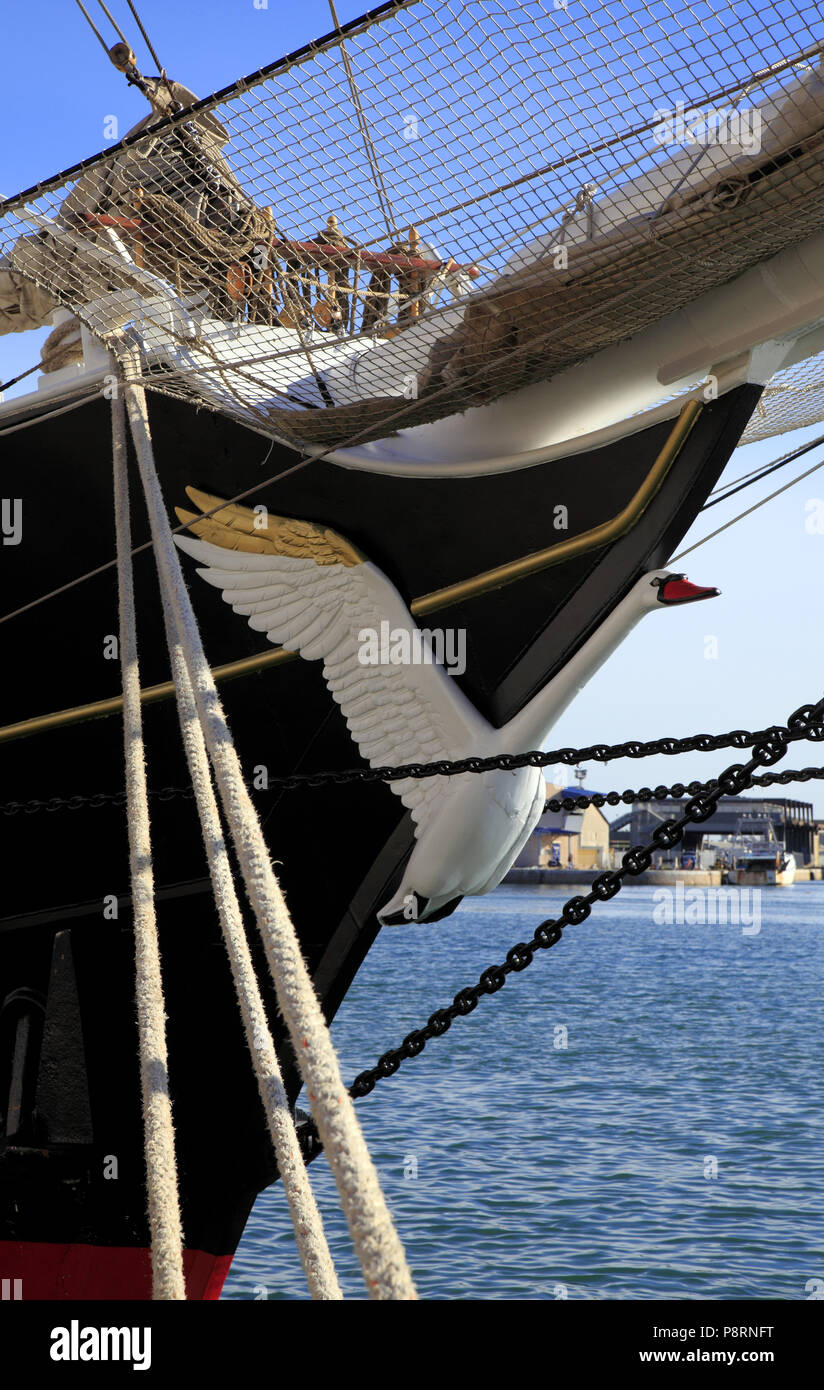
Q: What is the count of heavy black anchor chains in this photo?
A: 3